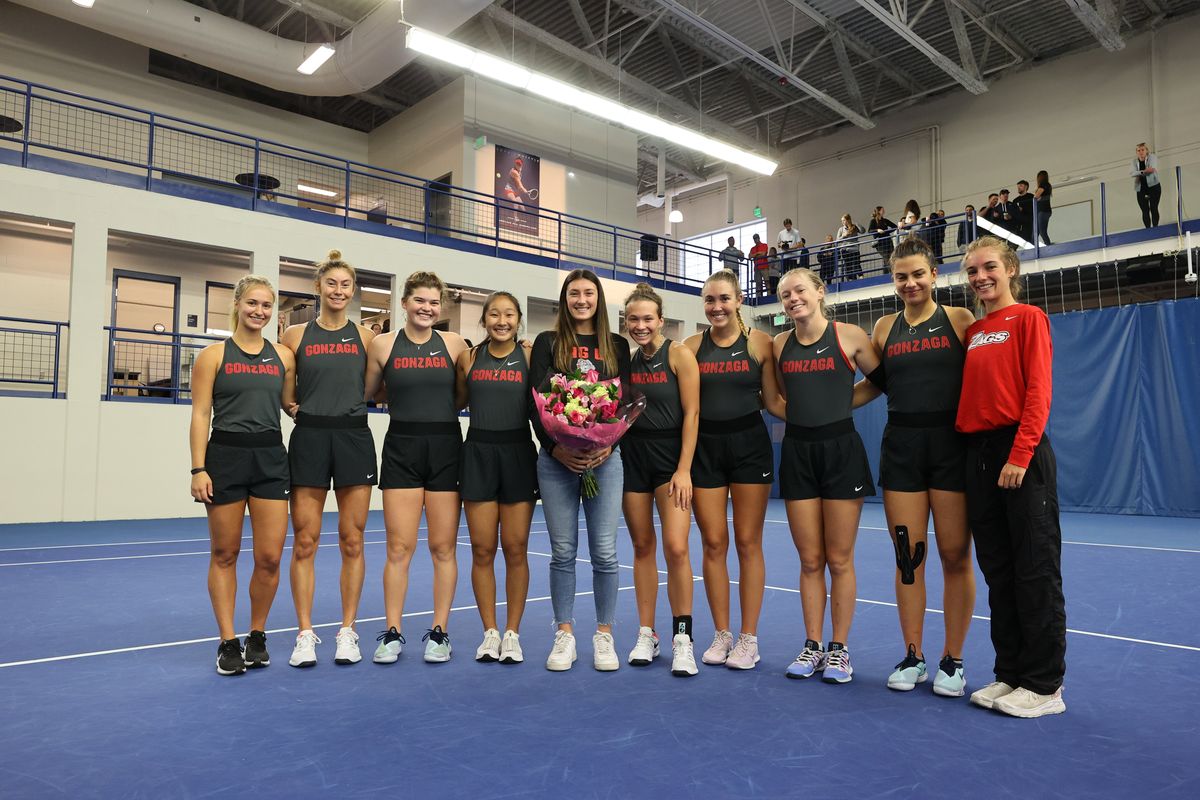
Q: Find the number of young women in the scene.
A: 10